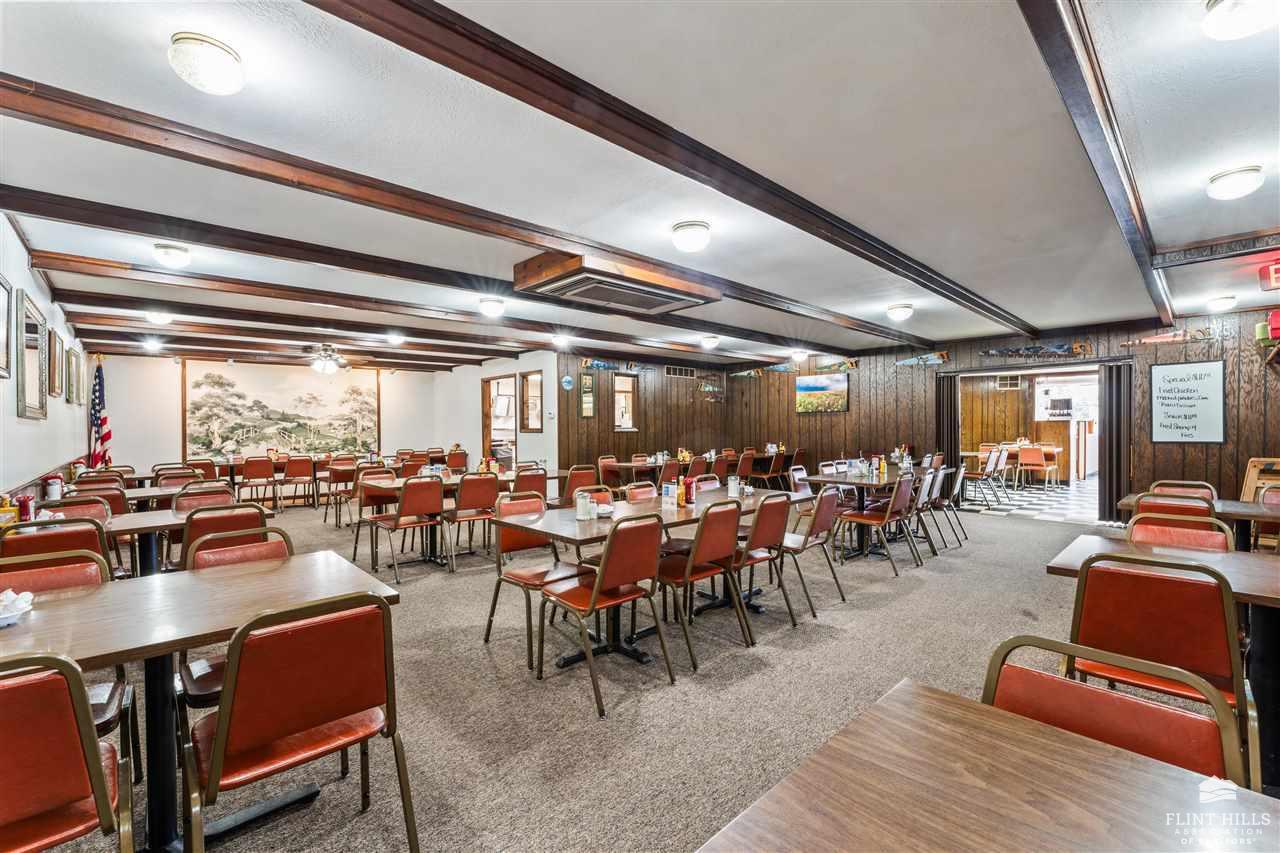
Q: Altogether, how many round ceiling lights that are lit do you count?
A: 14